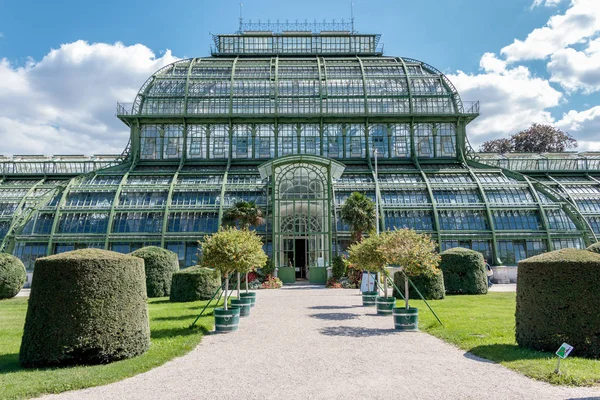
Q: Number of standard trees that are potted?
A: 6